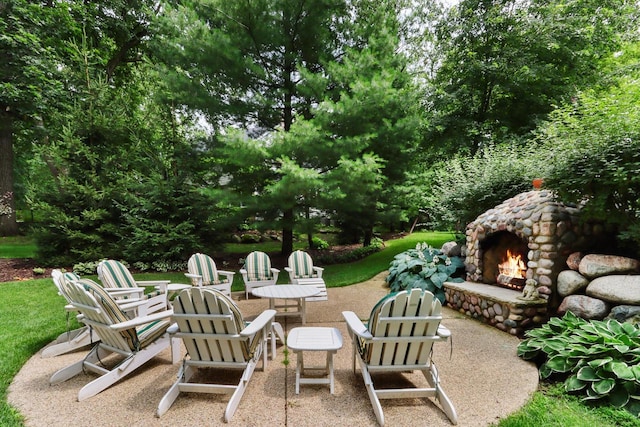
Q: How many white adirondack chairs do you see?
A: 8